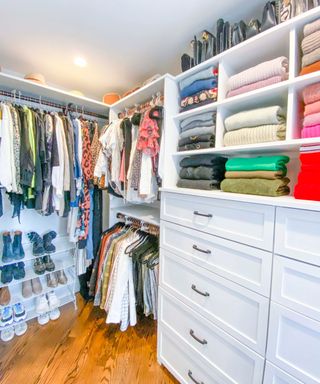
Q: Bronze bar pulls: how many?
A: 5